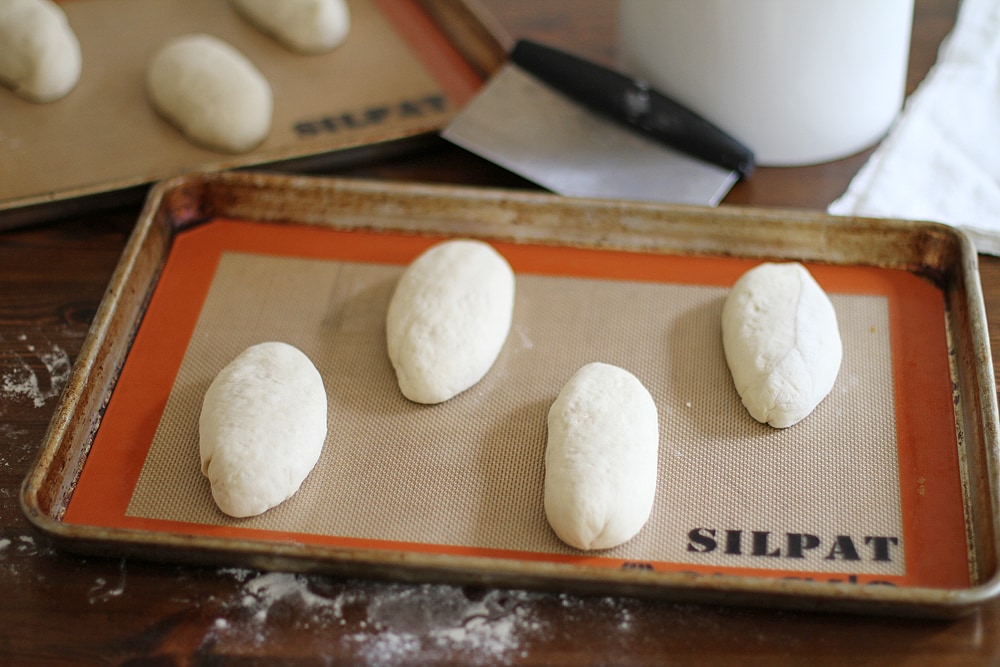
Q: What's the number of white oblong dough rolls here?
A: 7